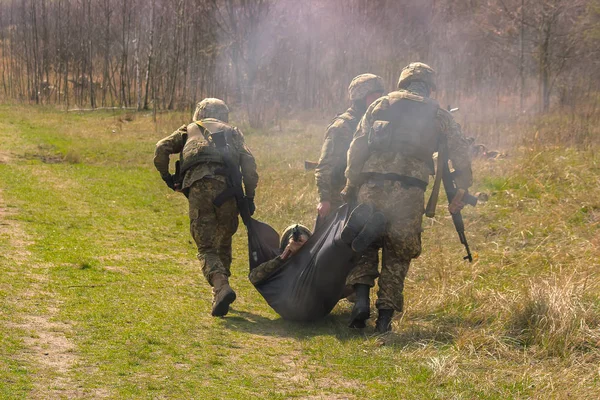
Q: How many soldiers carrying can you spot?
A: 3